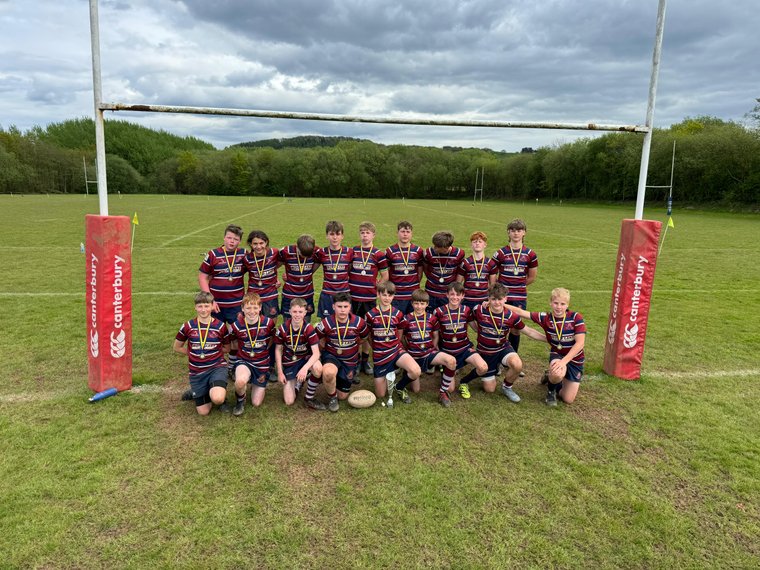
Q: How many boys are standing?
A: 9